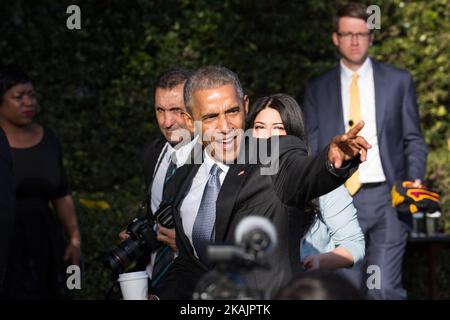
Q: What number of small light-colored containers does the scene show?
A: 1